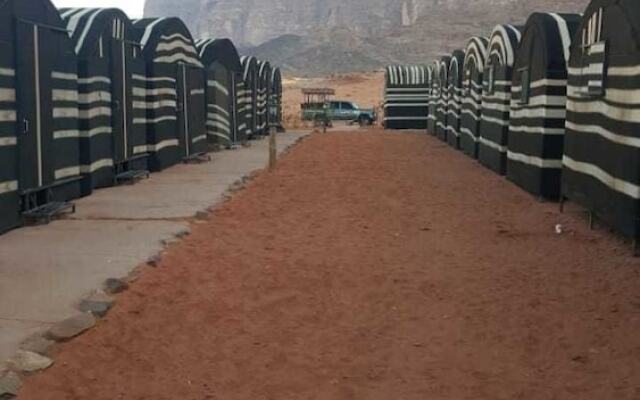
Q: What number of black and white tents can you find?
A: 15